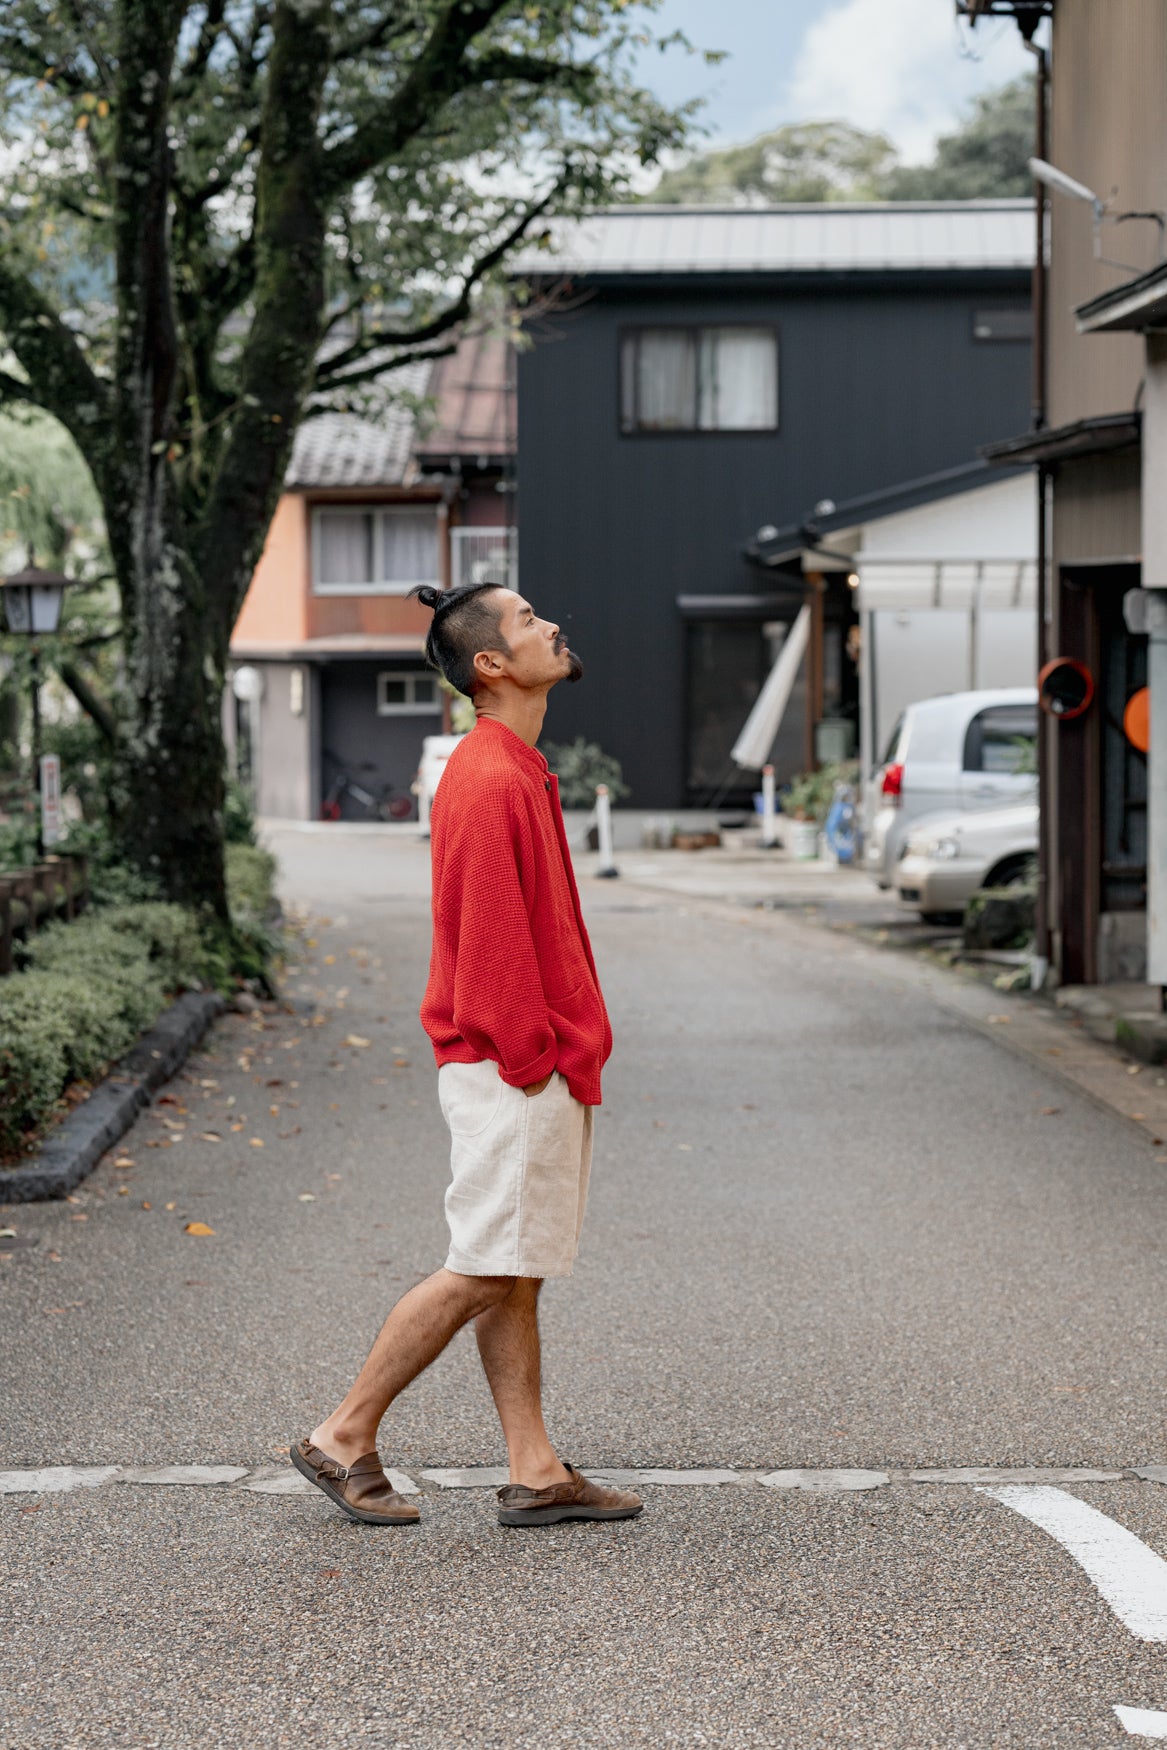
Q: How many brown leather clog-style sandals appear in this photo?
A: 2